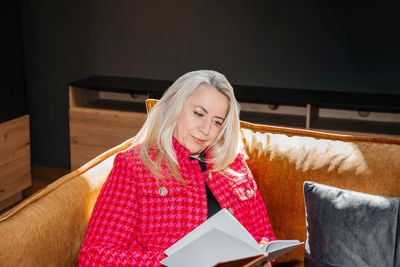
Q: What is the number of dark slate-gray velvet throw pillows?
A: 1